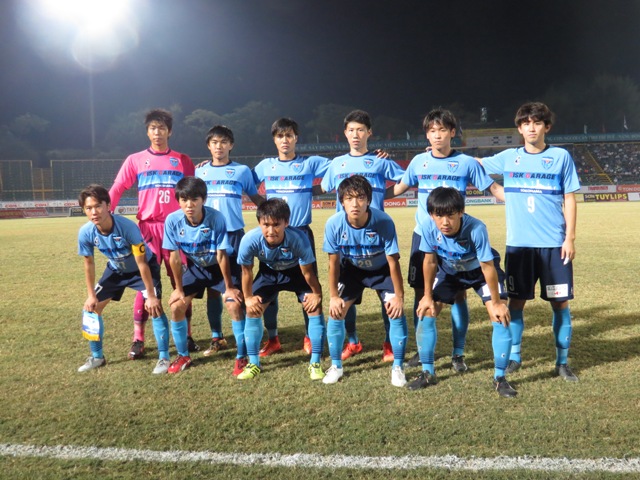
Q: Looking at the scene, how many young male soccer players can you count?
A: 11